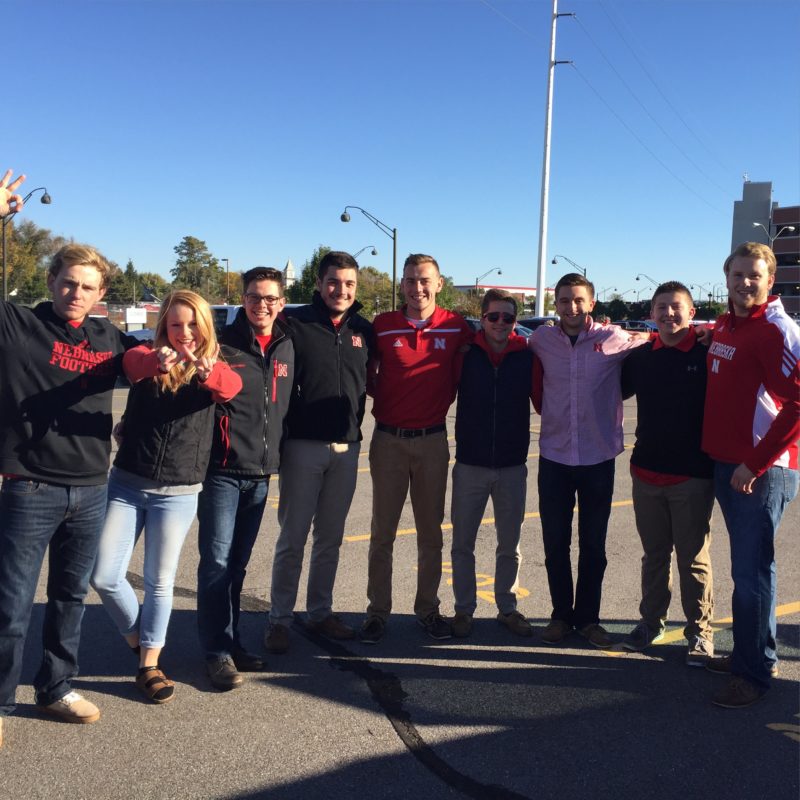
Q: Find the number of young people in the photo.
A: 9